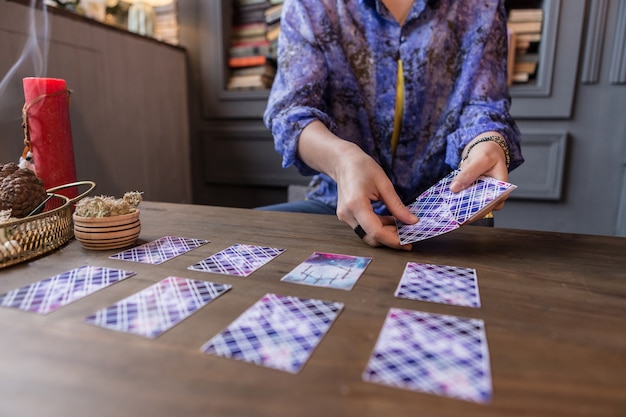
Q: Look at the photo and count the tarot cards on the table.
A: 8